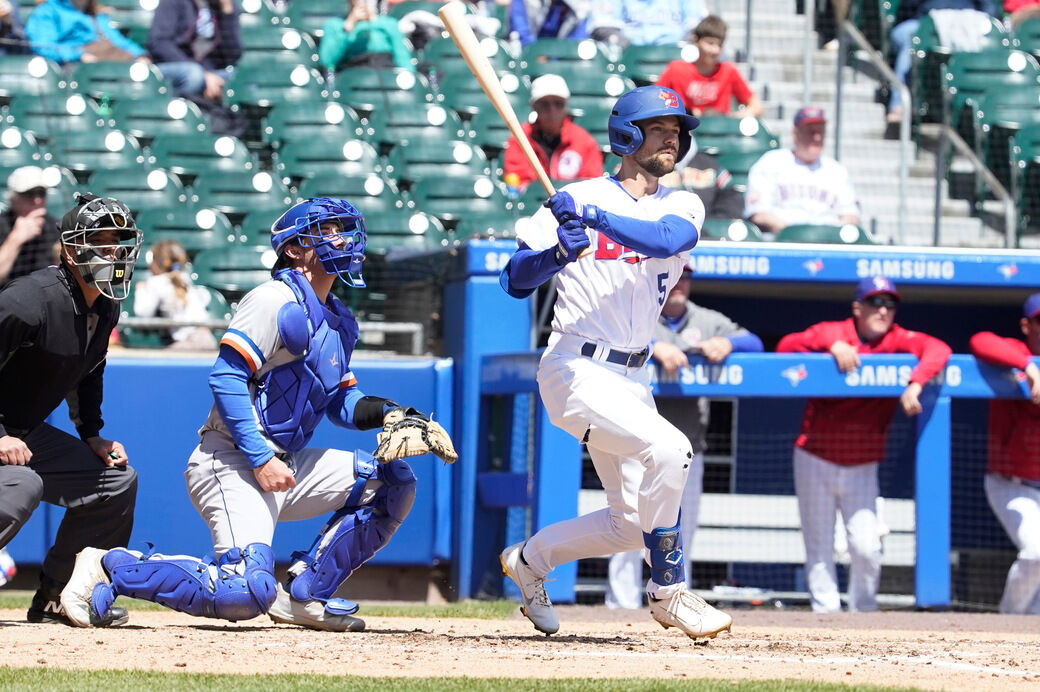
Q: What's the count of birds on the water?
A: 0